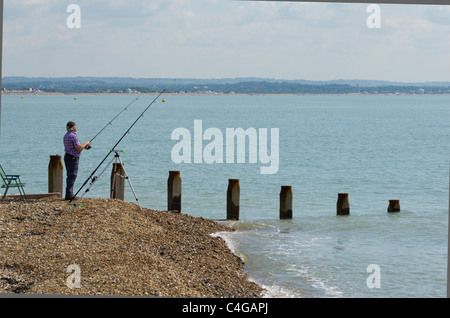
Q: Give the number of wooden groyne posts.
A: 7